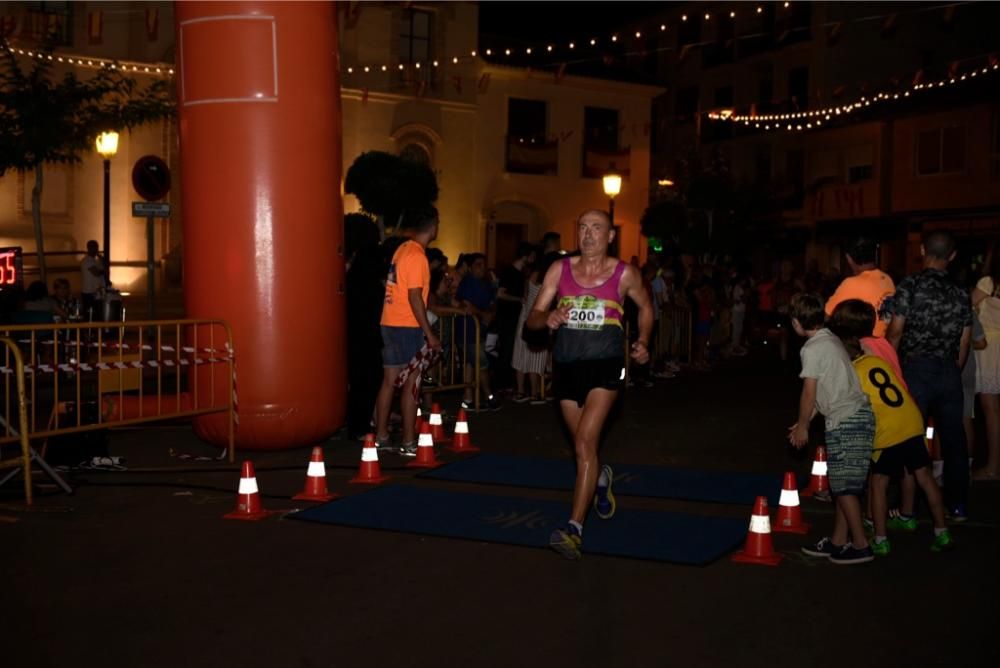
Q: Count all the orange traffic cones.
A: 11